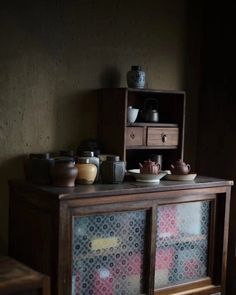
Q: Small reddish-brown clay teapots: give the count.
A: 2